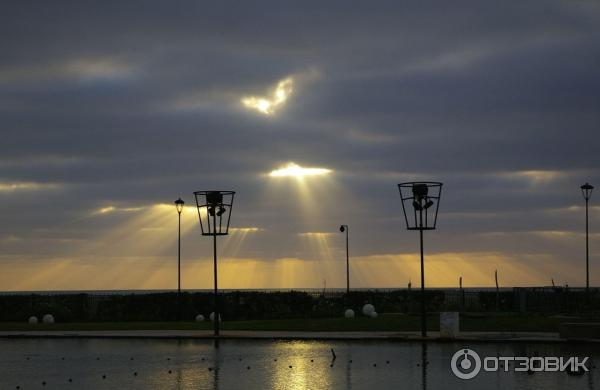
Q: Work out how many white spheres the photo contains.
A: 7